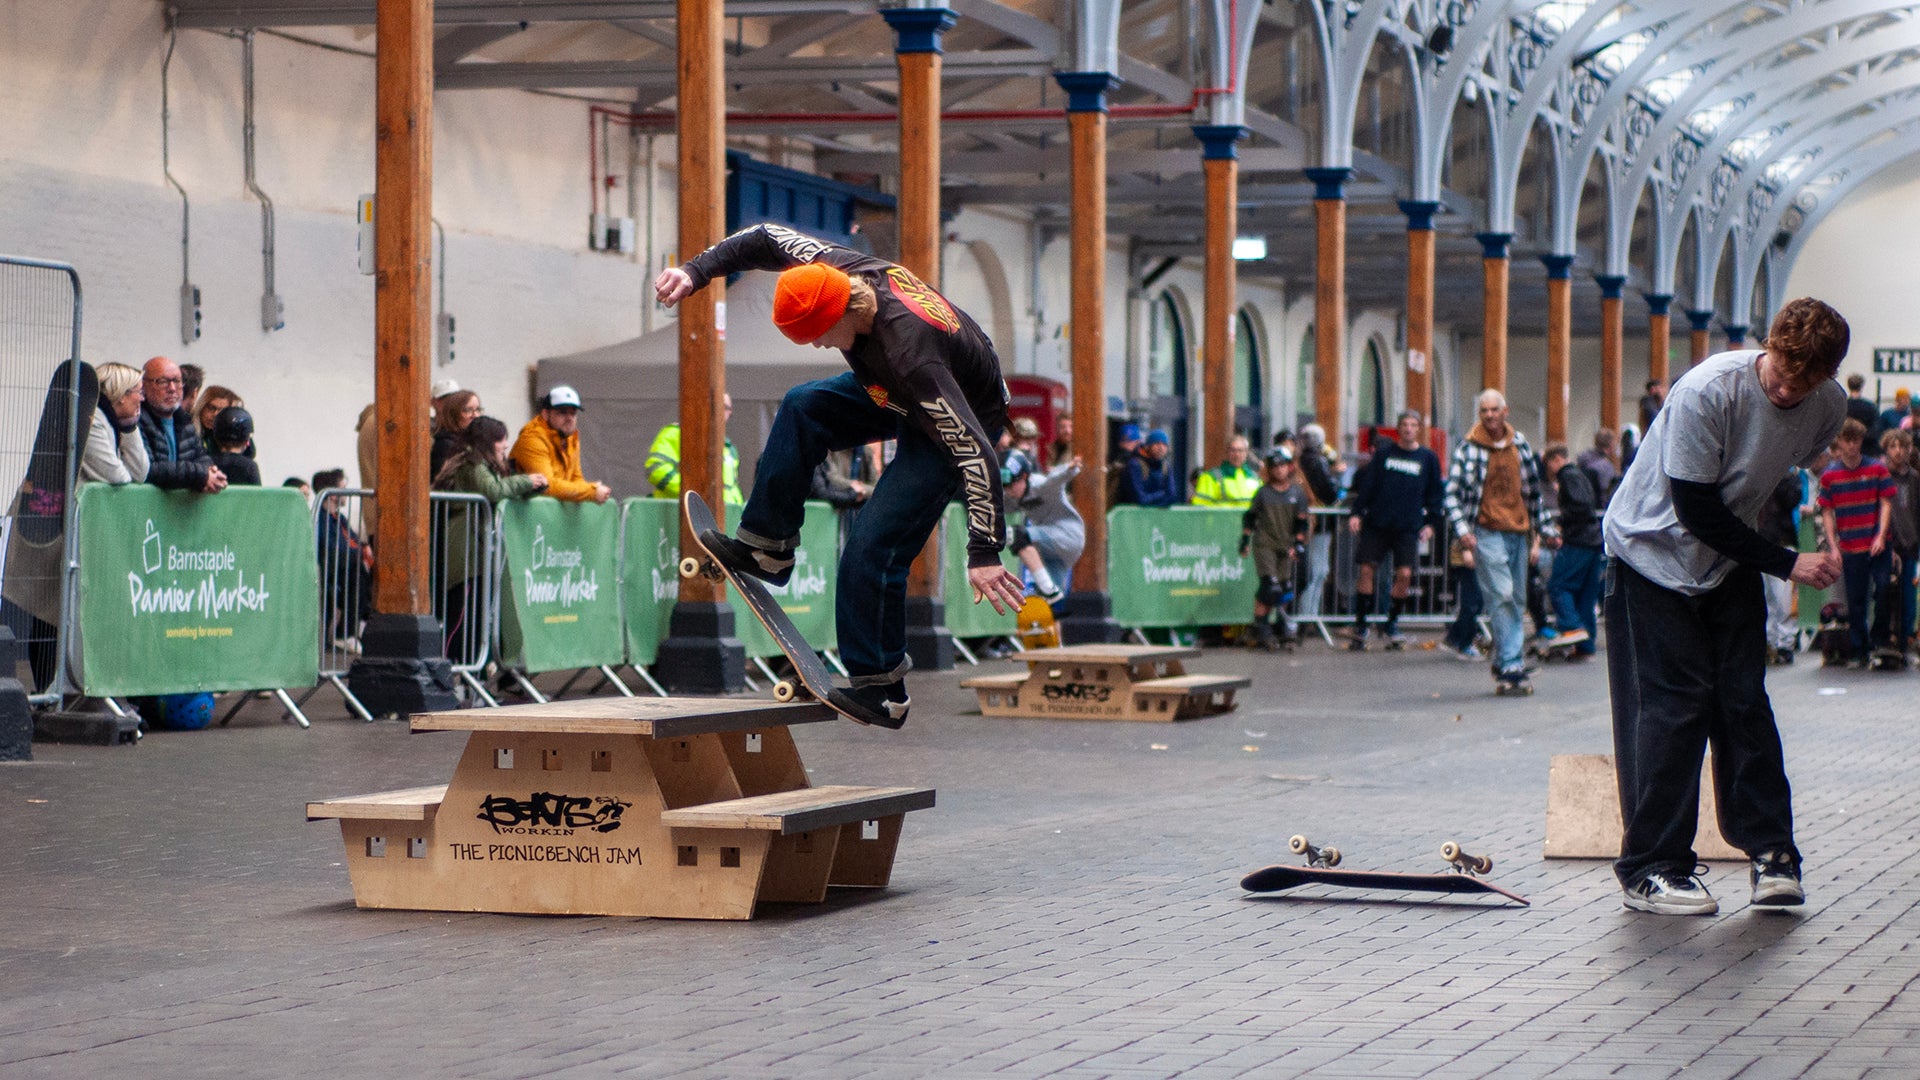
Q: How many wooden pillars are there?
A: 13